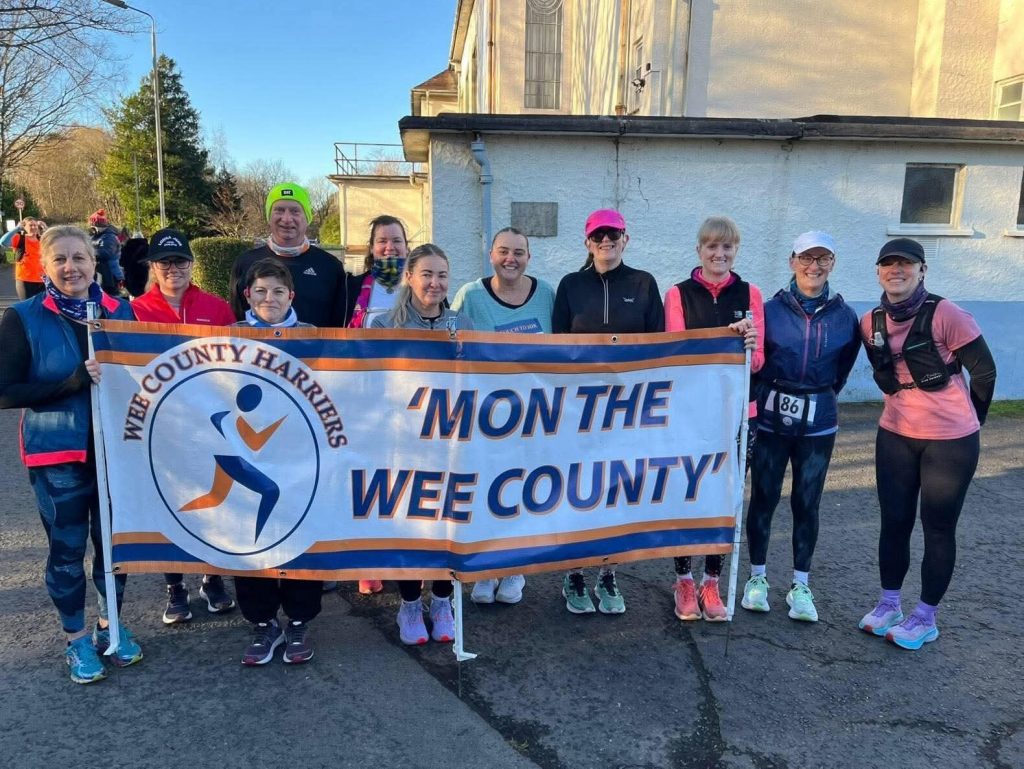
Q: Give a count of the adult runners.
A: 11